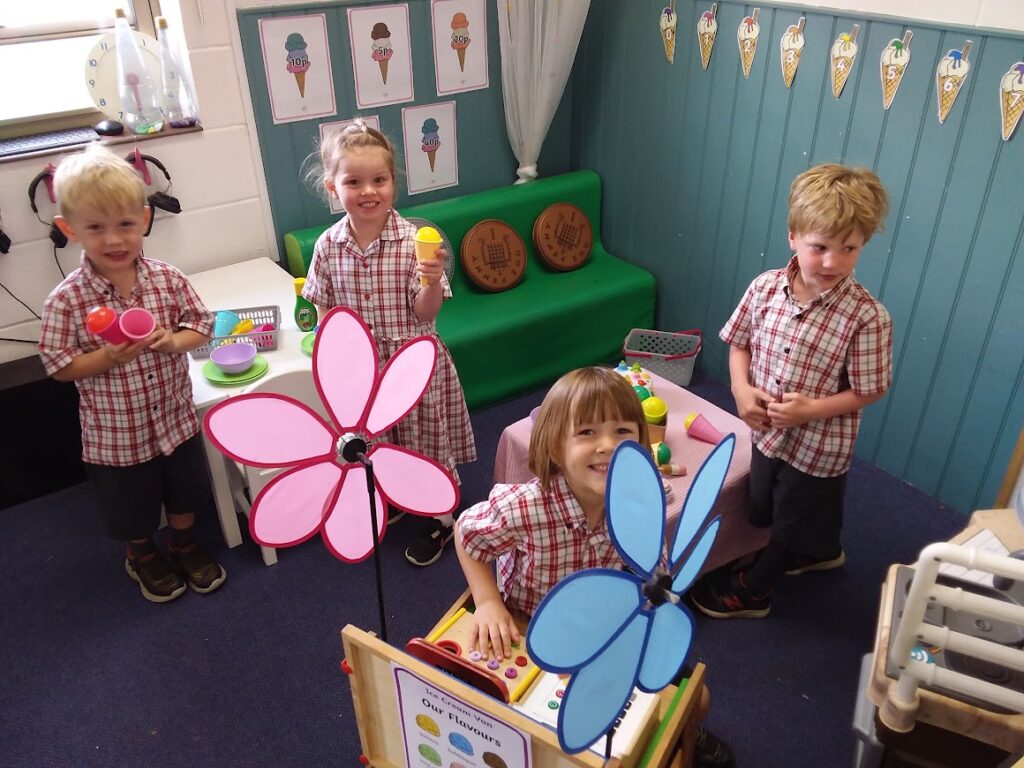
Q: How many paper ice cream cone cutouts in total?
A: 8